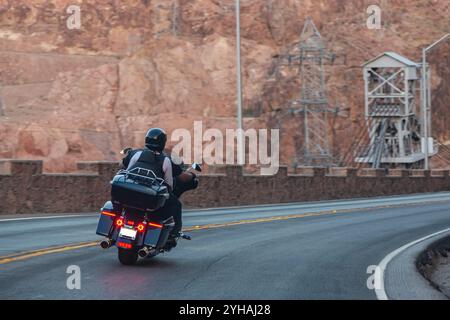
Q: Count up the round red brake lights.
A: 2